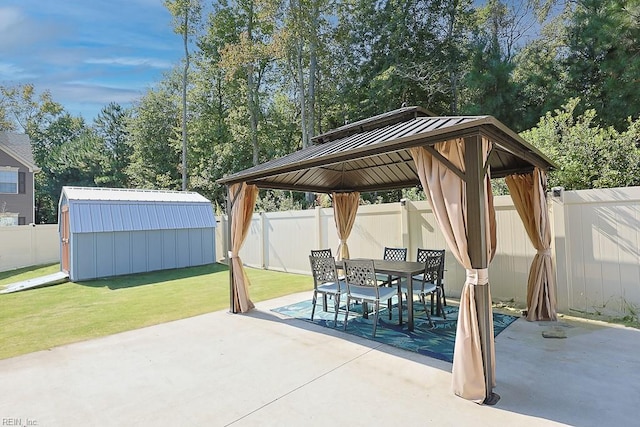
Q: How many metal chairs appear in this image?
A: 6